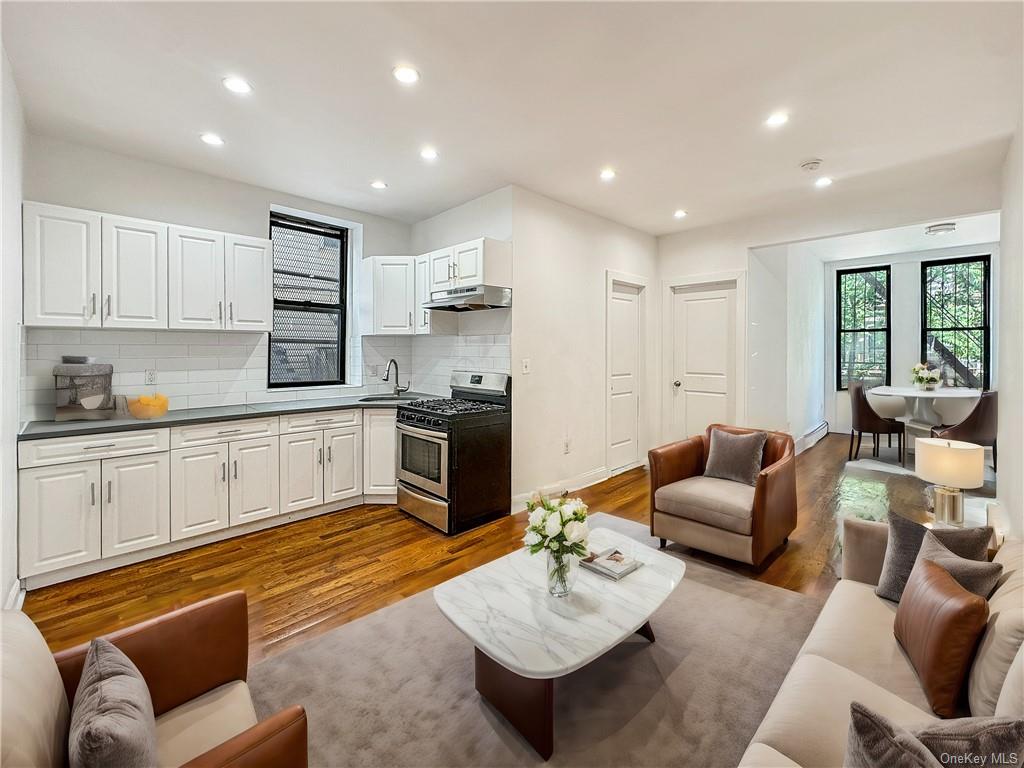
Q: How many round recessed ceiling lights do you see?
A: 9